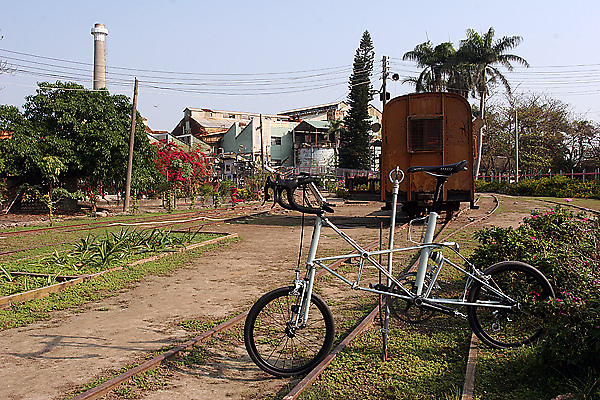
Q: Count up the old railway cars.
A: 1